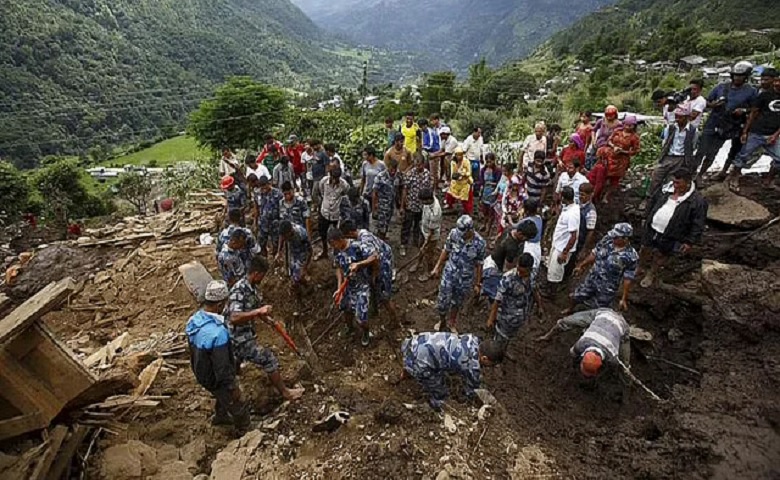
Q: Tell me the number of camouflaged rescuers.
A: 15